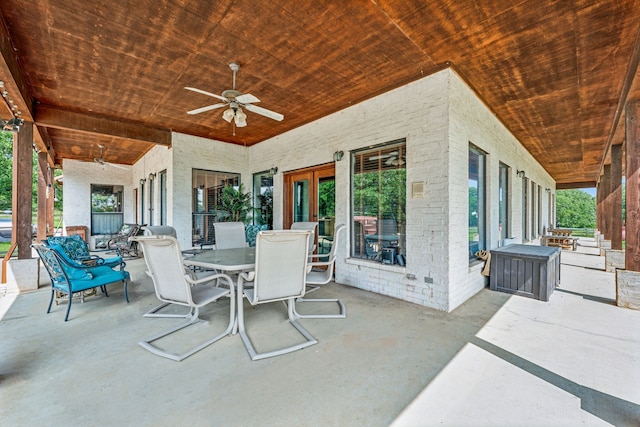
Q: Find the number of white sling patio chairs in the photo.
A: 6